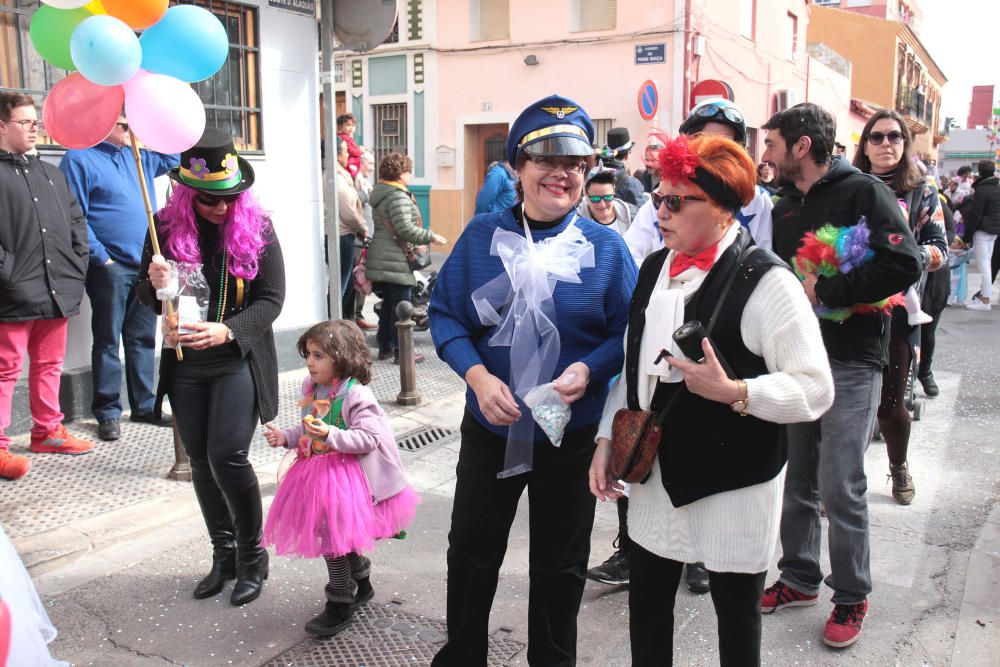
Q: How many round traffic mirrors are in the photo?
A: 1